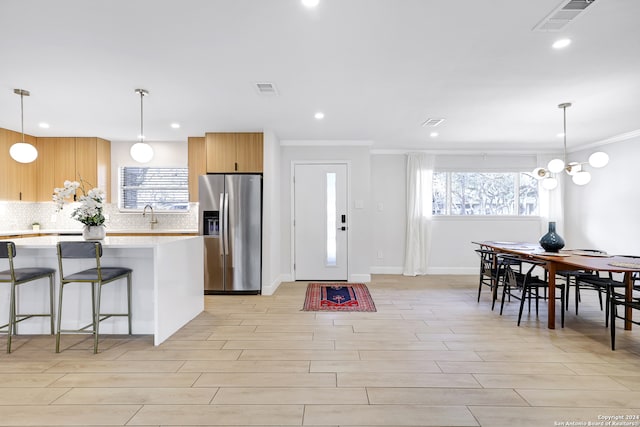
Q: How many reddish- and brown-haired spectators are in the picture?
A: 0